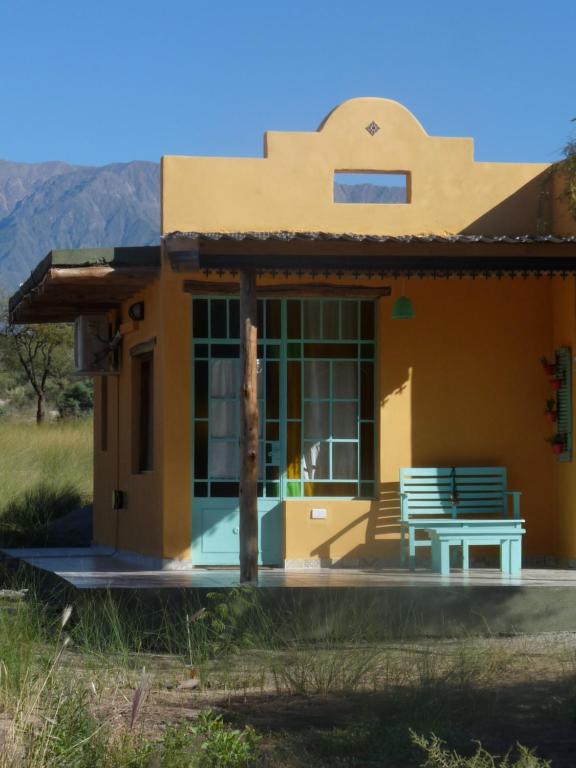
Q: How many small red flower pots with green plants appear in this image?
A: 4